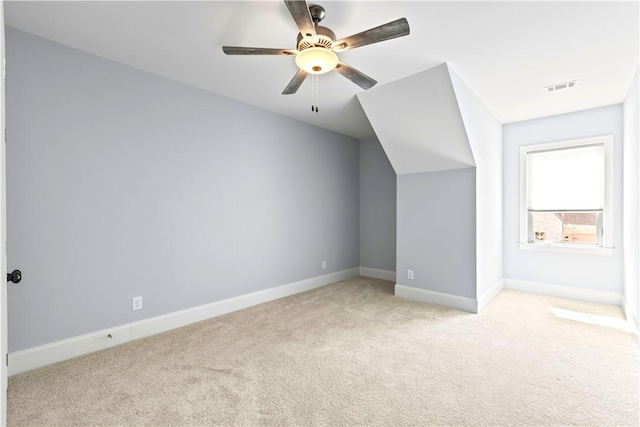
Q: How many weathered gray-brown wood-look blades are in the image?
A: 5